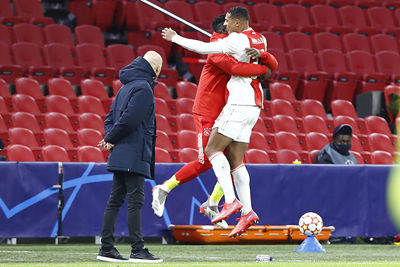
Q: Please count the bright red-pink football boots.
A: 2